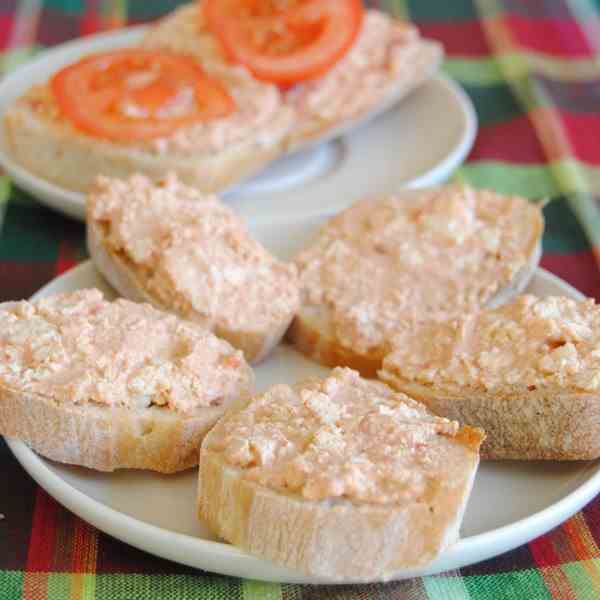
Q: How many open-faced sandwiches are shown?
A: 7